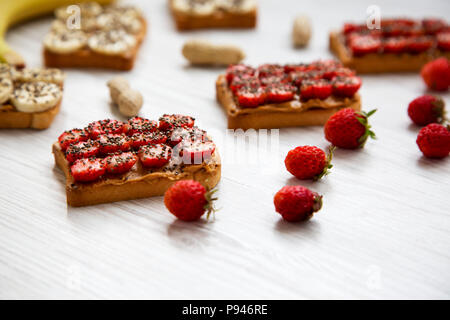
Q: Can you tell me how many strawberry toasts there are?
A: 3